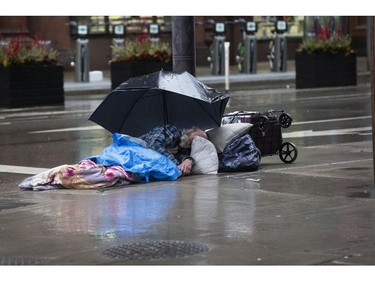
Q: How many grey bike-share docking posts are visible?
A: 6